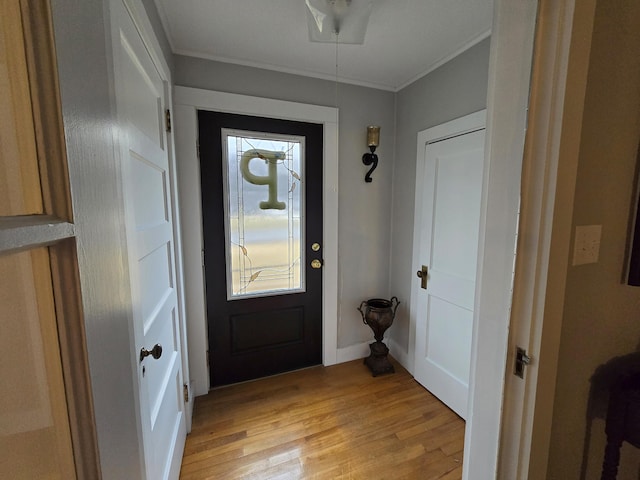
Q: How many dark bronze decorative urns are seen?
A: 1